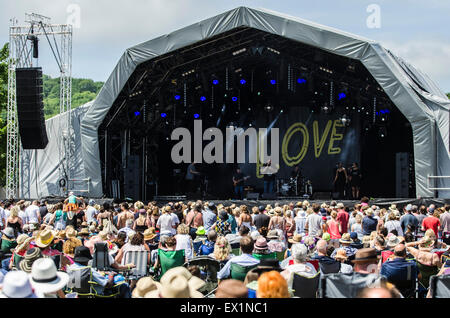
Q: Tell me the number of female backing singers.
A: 2